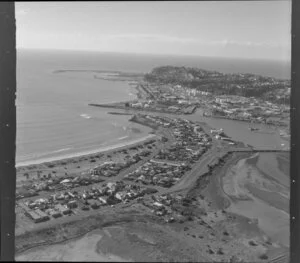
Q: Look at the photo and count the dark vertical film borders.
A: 2